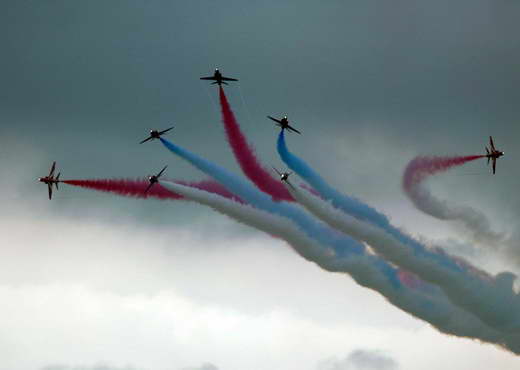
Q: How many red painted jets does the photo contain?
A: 2